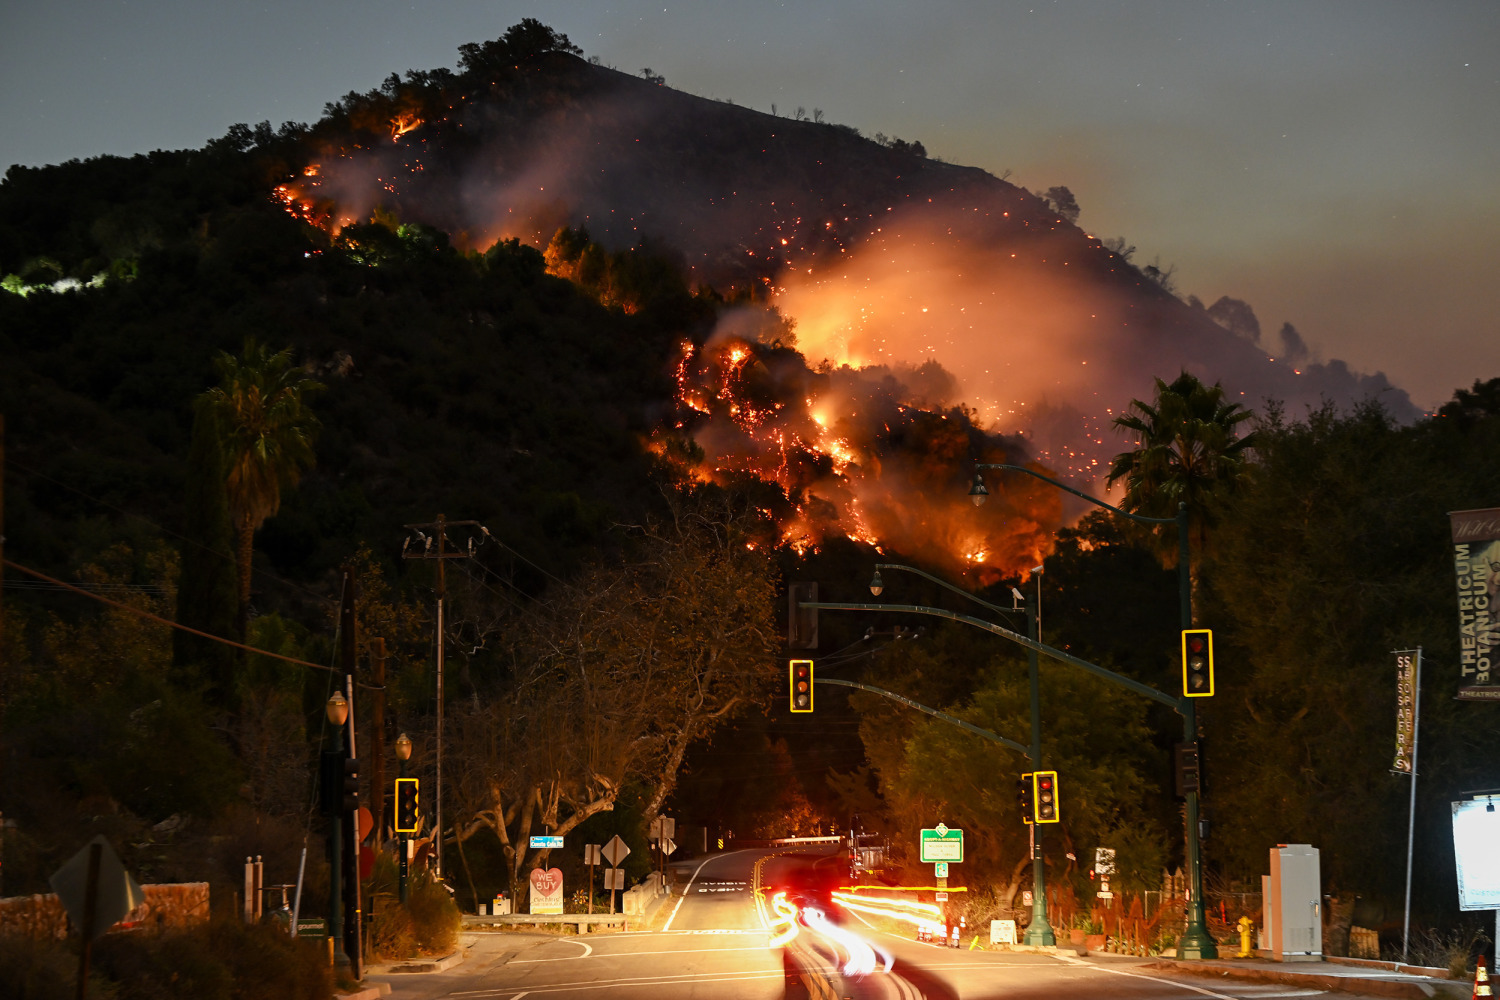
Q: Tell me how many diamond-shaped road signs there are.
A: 3